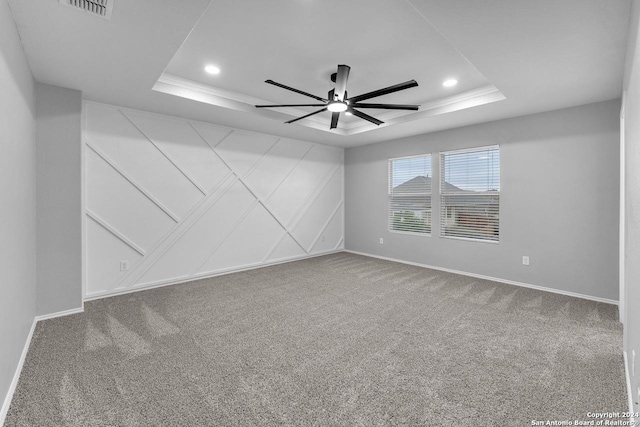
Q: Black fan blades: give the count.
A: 8